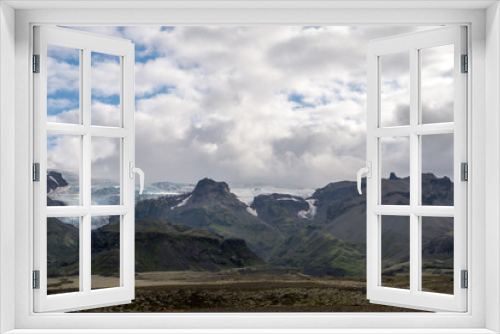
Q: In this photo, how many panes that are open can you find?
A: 2